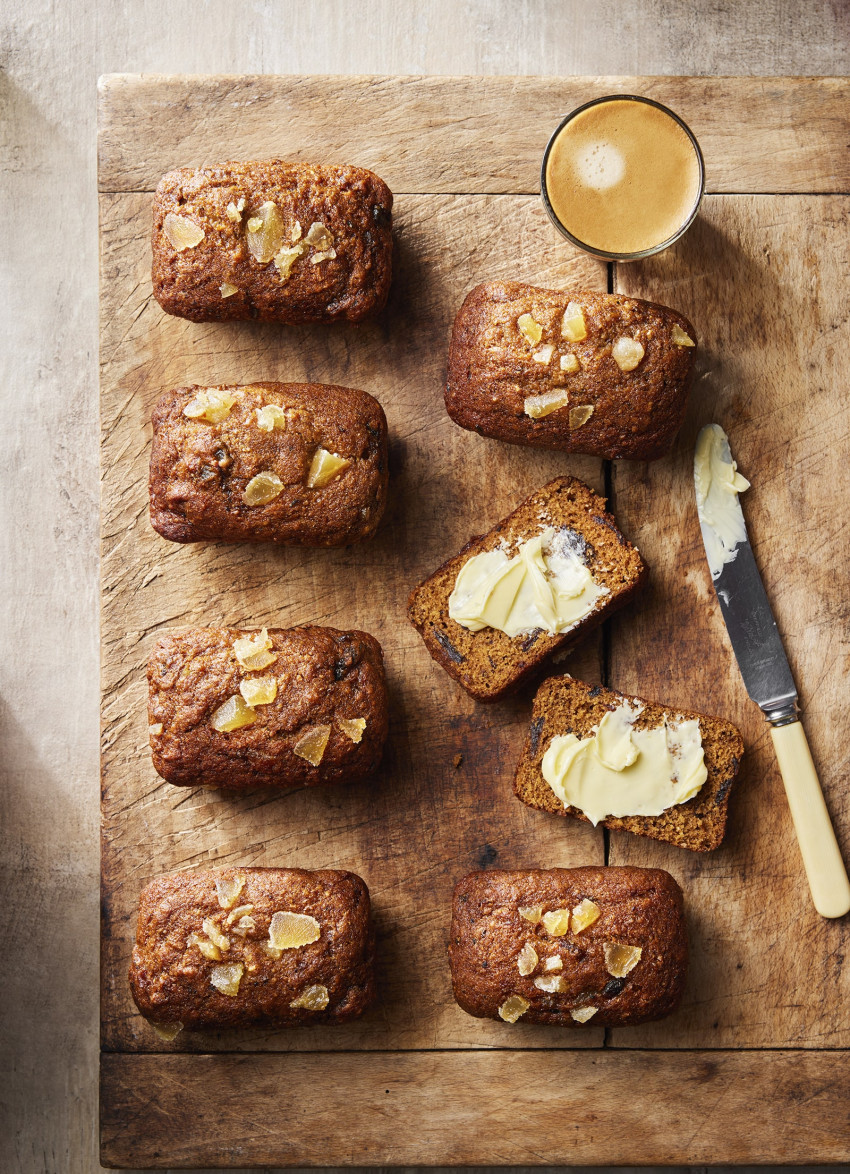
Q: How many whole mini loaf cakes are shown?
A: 6